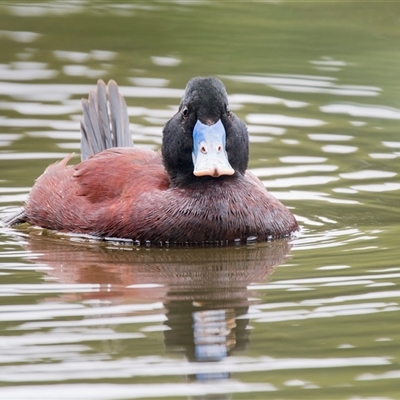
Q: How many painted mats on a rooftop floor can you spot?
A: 0